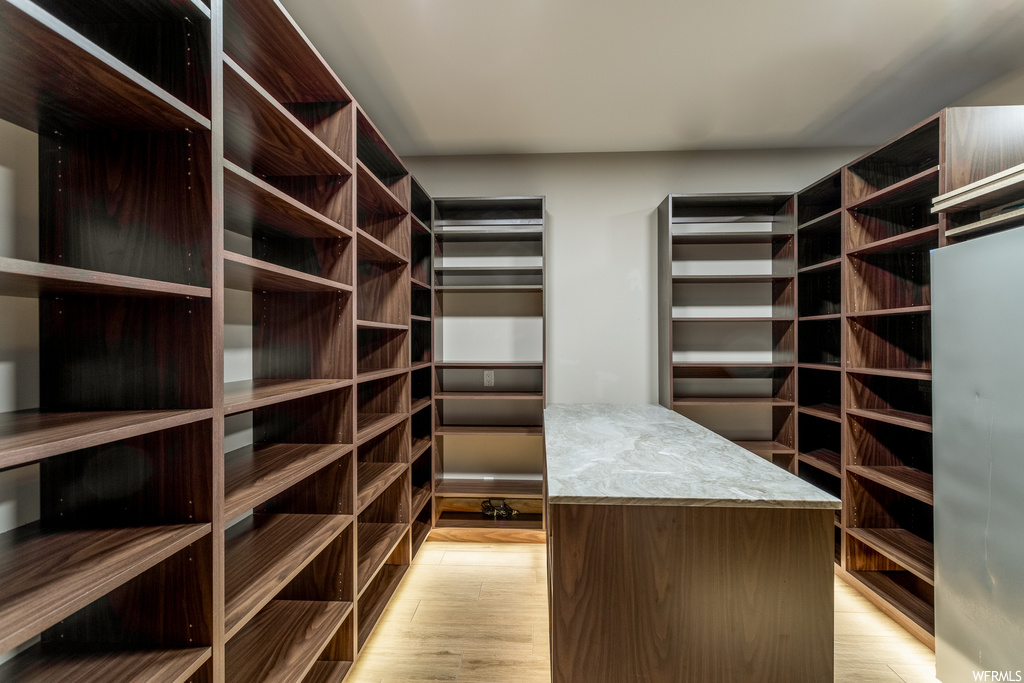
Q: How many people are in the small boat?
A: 0